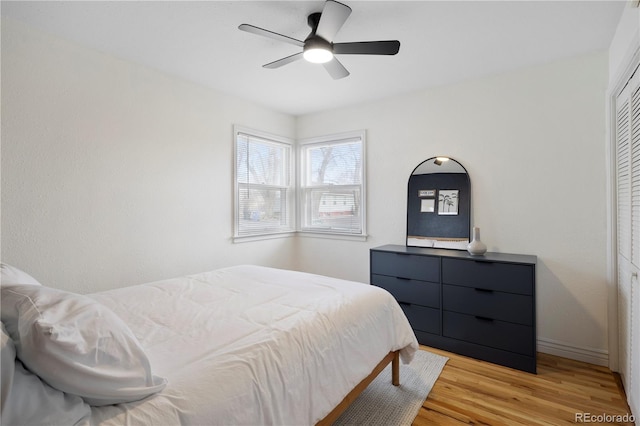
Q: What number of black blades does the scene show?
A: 1